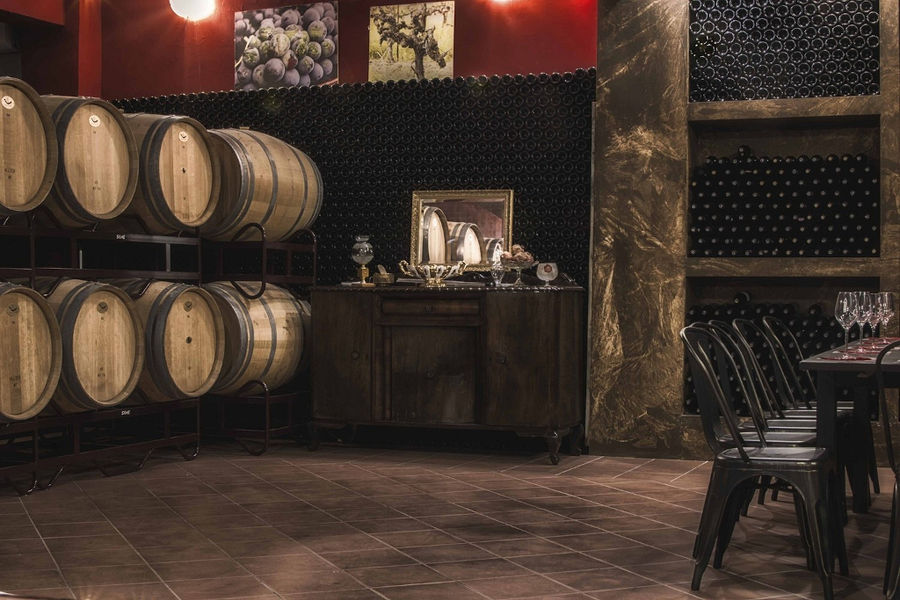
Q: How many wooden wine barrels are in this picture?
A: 8